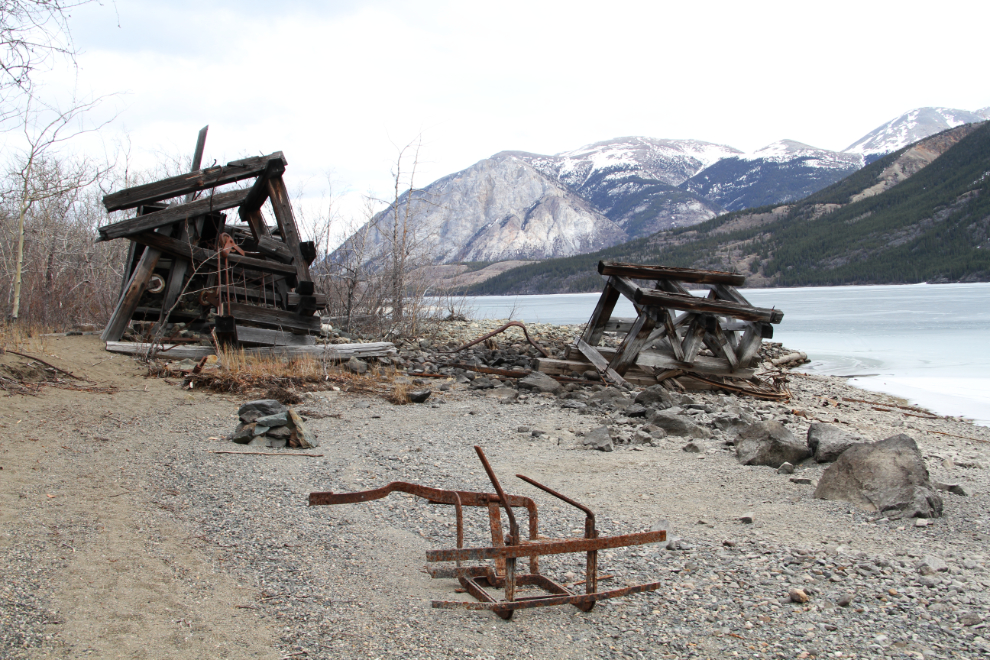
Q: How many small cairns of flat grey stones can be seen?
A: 1